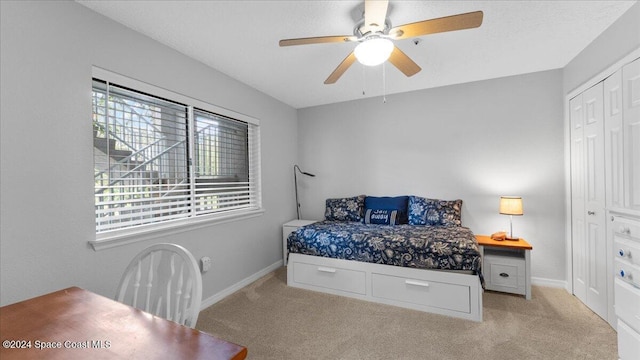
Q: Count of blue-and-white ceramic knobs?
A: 2